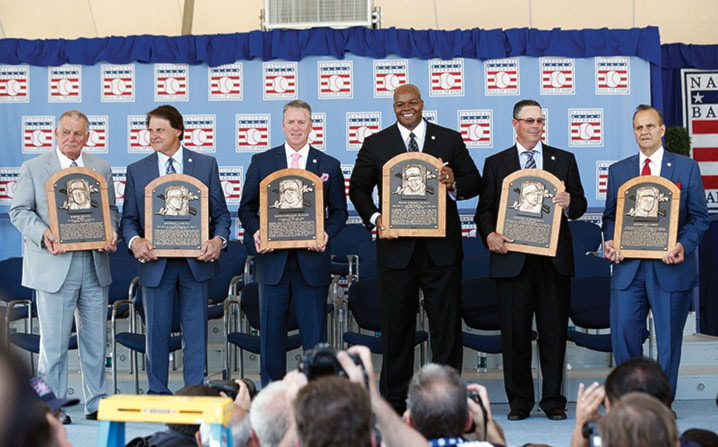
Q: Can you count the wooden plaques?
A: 6